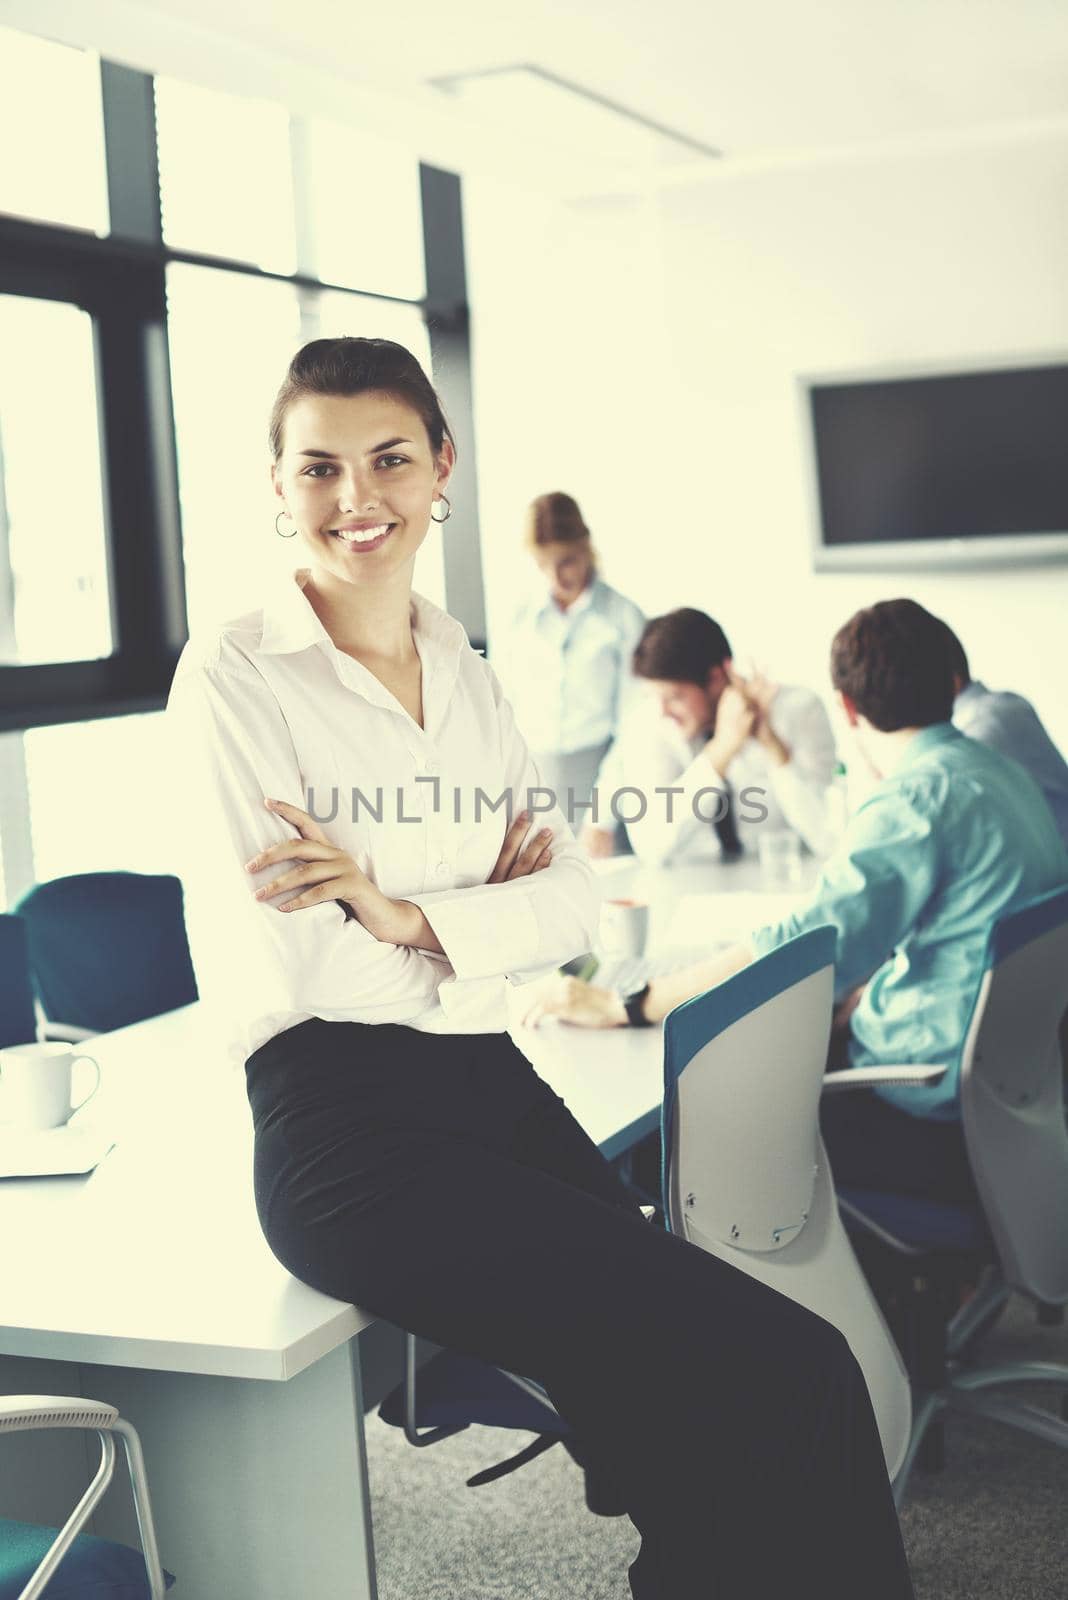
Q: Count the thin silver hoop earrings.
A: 2